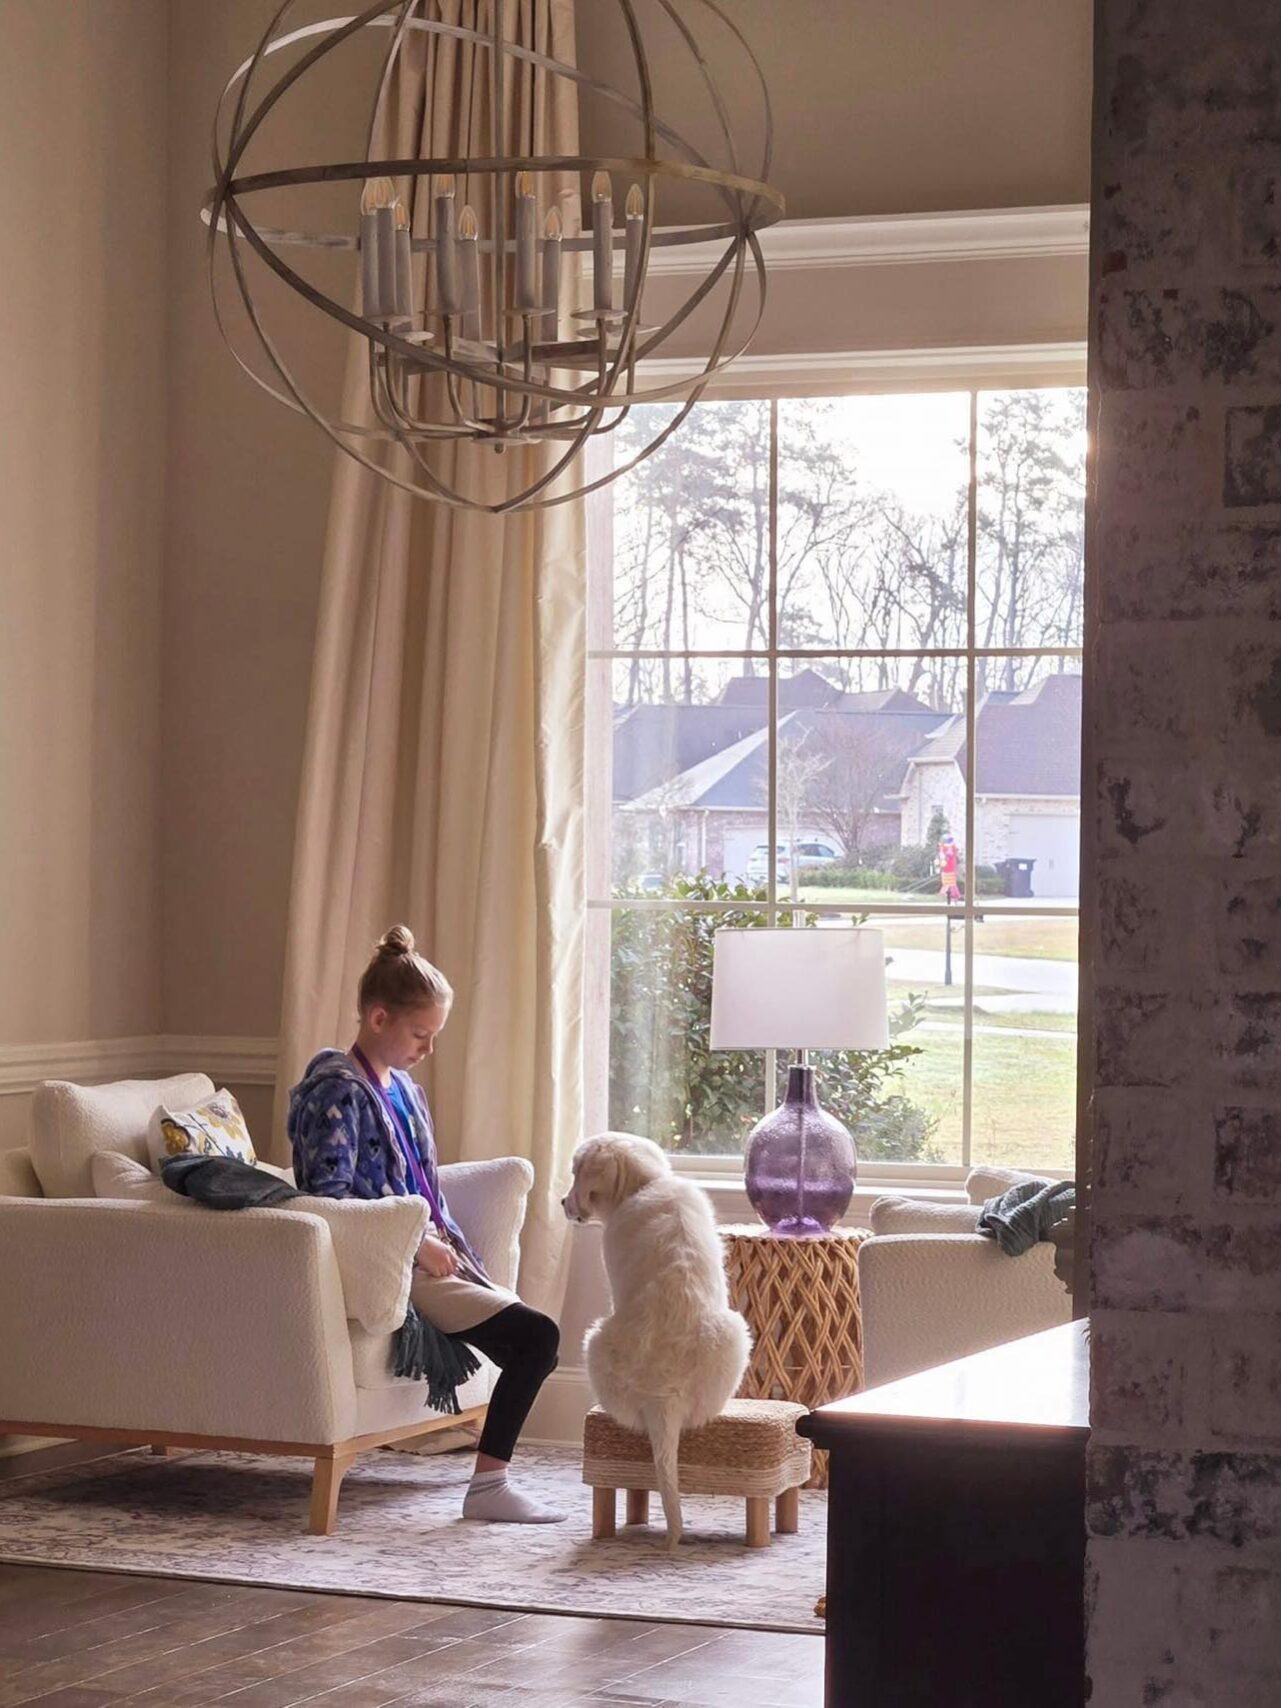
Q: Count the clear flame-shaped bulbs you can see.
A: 9